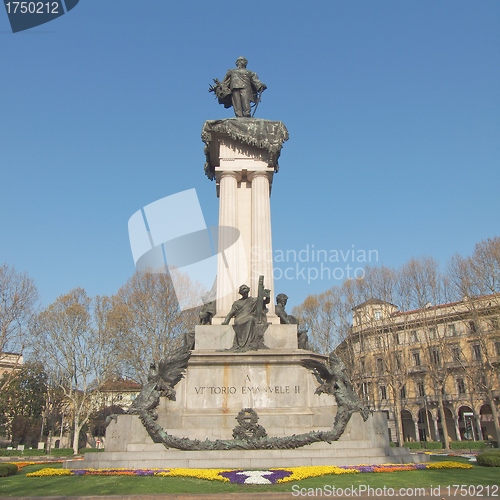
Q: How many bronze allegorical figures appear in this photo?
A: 3